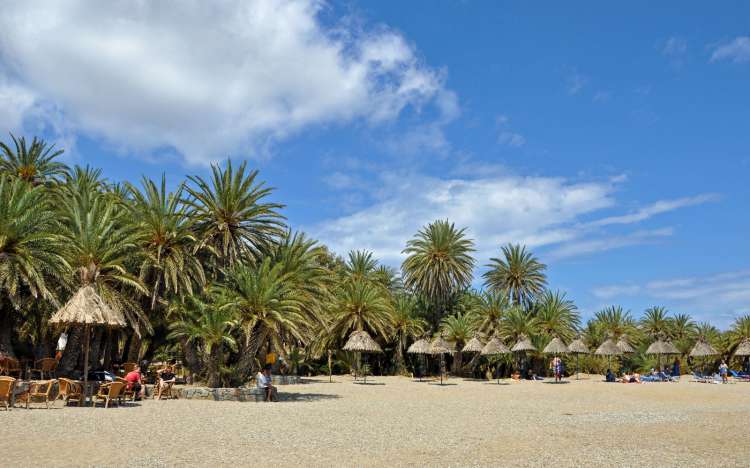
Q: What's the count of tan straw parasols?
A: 14